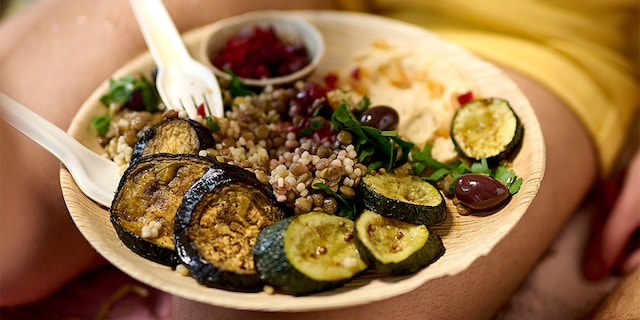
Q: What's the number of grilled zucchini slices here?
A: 4